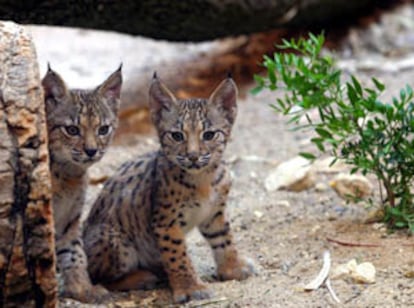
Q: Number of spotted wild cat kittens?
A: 2